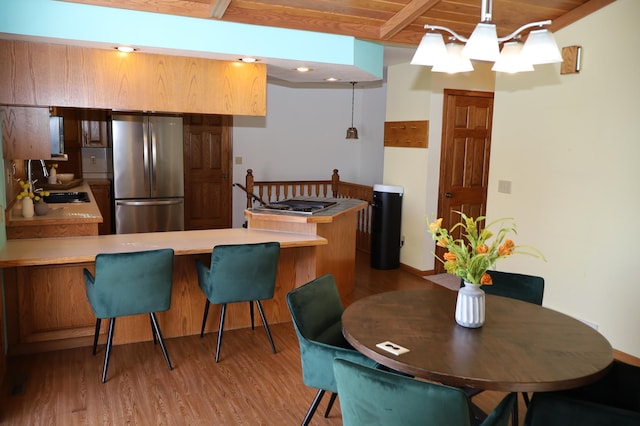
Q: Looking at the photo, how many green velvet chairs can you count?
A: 6